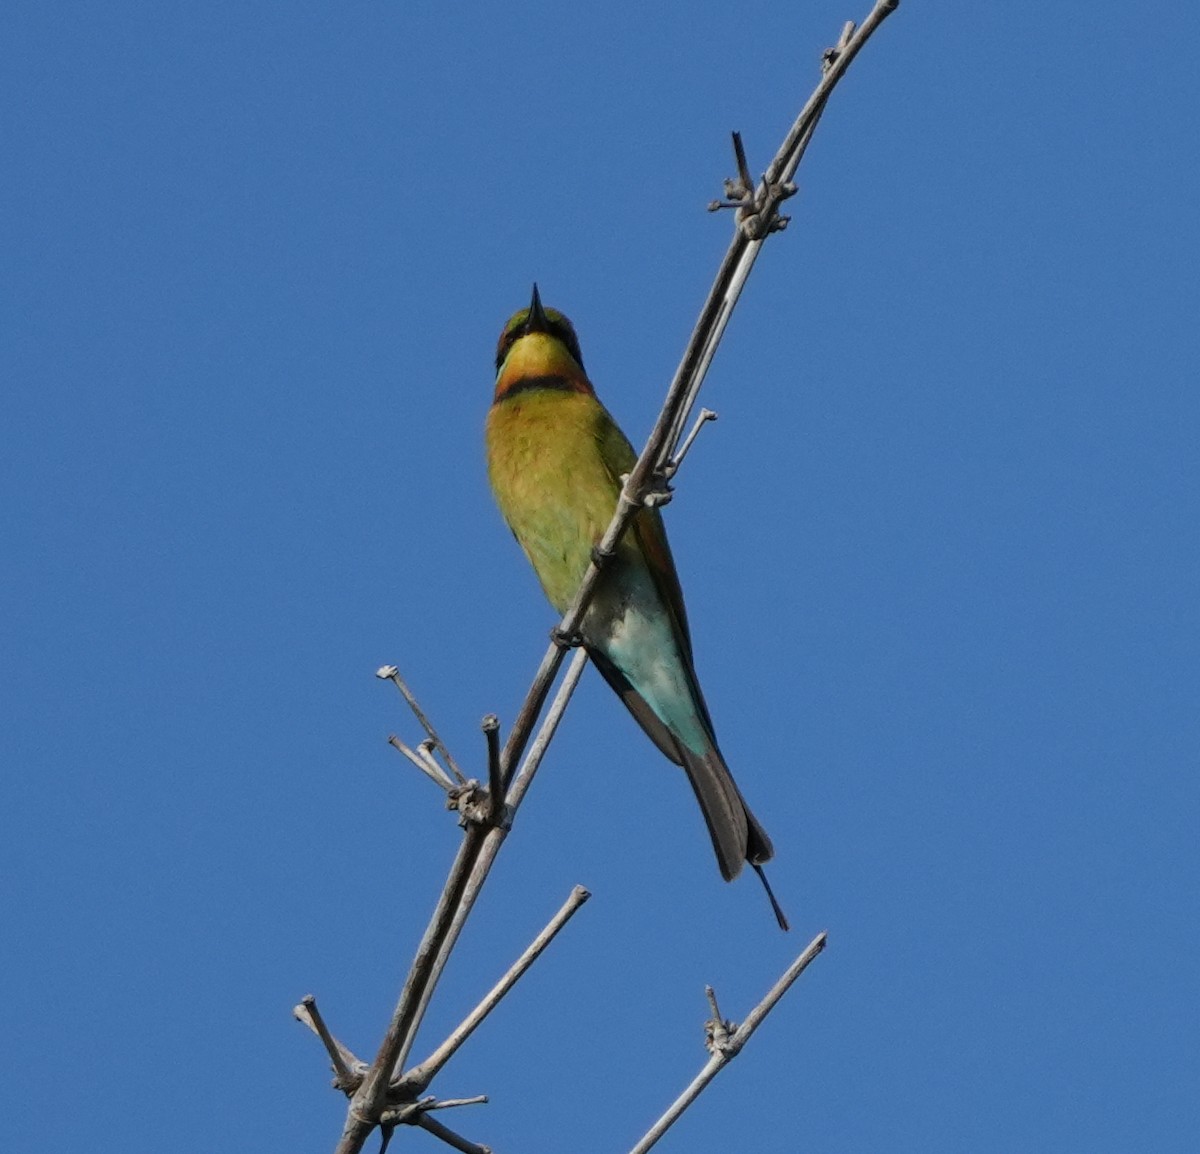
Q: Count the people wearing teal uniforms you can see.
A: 0